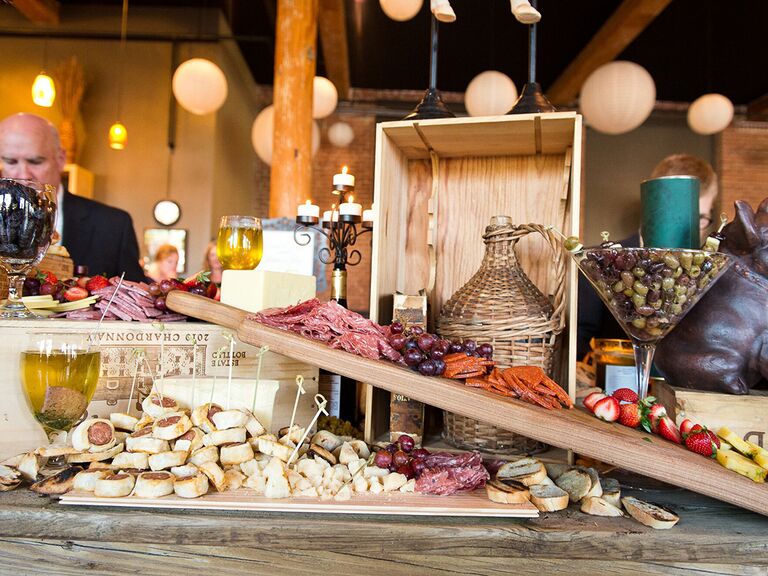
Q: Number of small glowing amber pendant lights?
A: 2